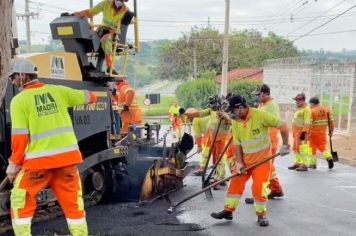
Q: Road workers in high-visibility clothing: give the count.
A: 10